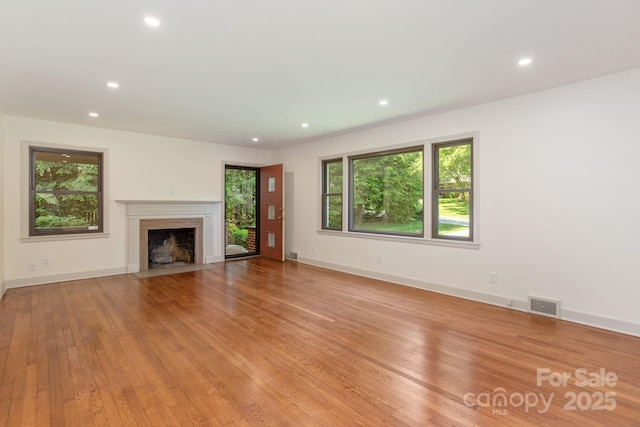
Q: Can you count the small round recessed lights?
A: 7